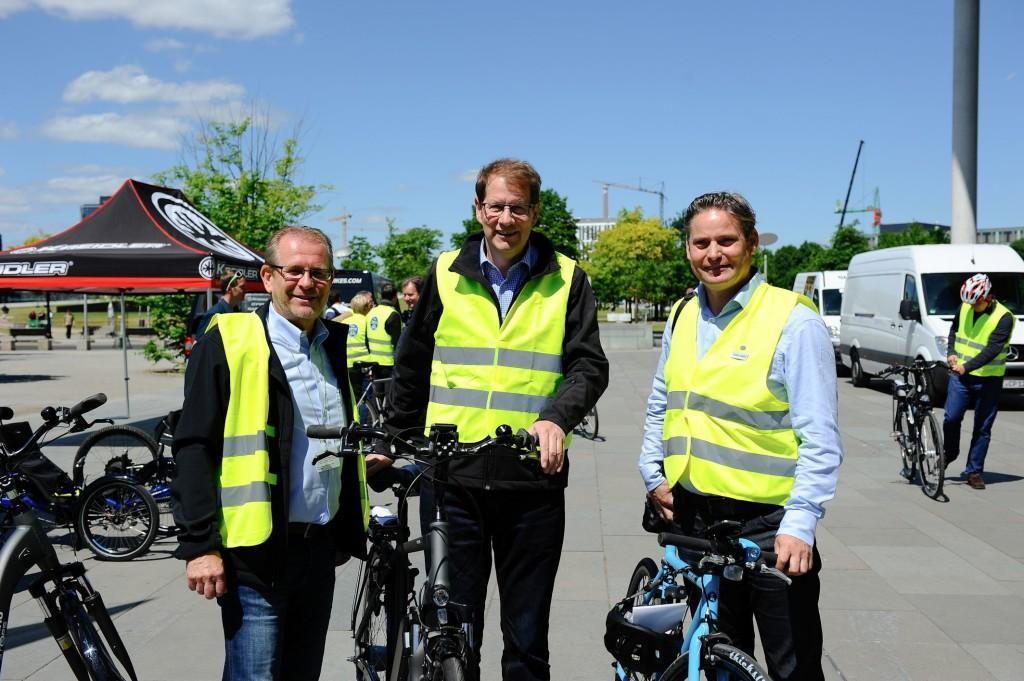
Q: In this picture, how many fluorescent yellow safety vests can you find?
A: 6